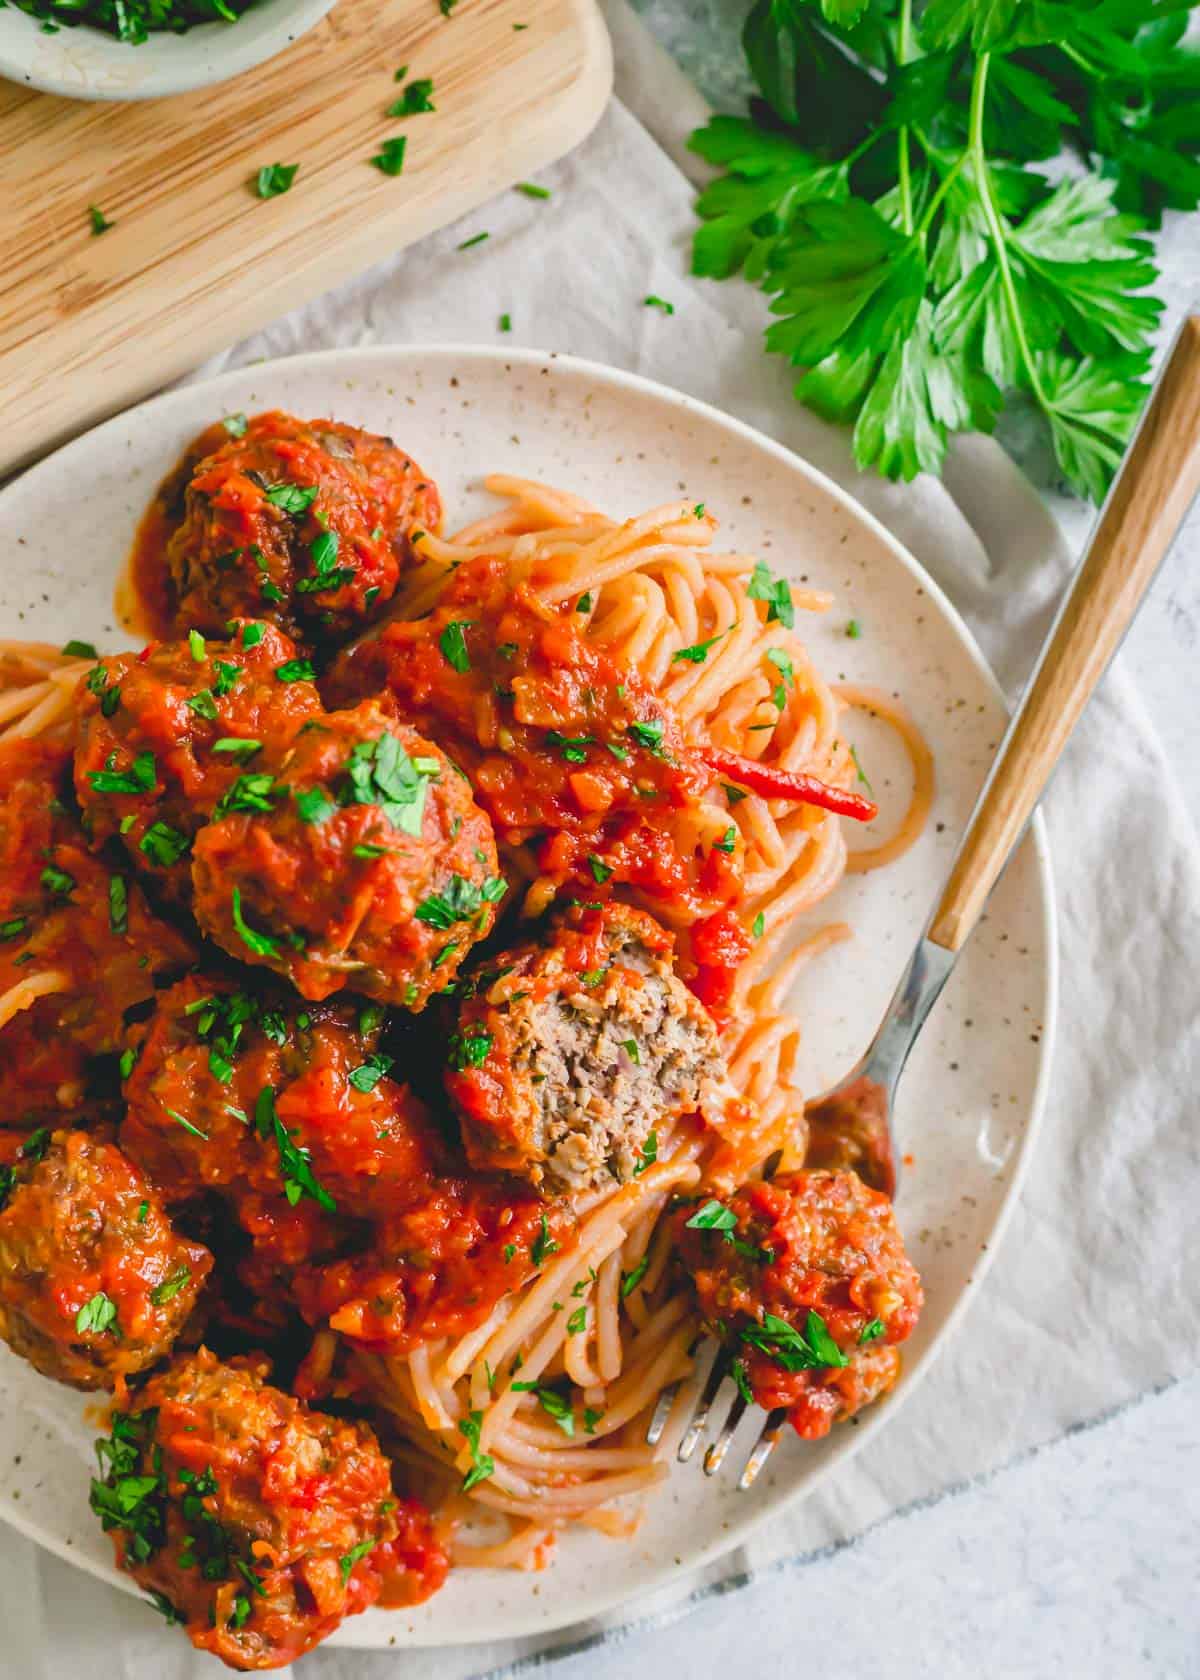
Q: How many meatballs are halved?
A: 1